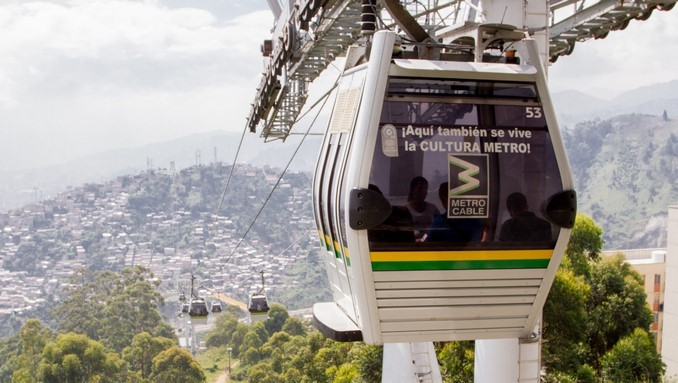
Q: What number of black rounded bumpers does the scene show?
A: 2